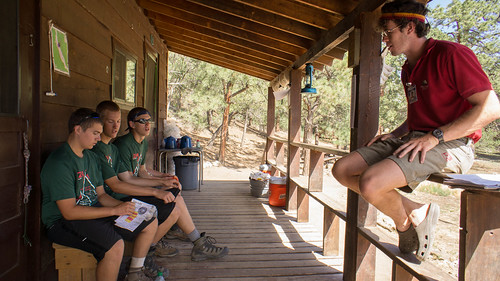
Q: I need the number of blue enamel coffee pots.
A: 2